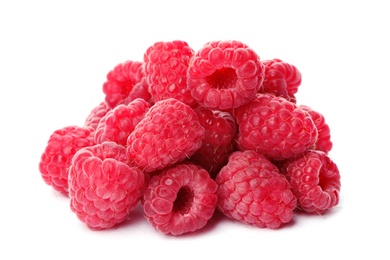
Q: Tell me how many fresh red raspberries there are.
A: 15